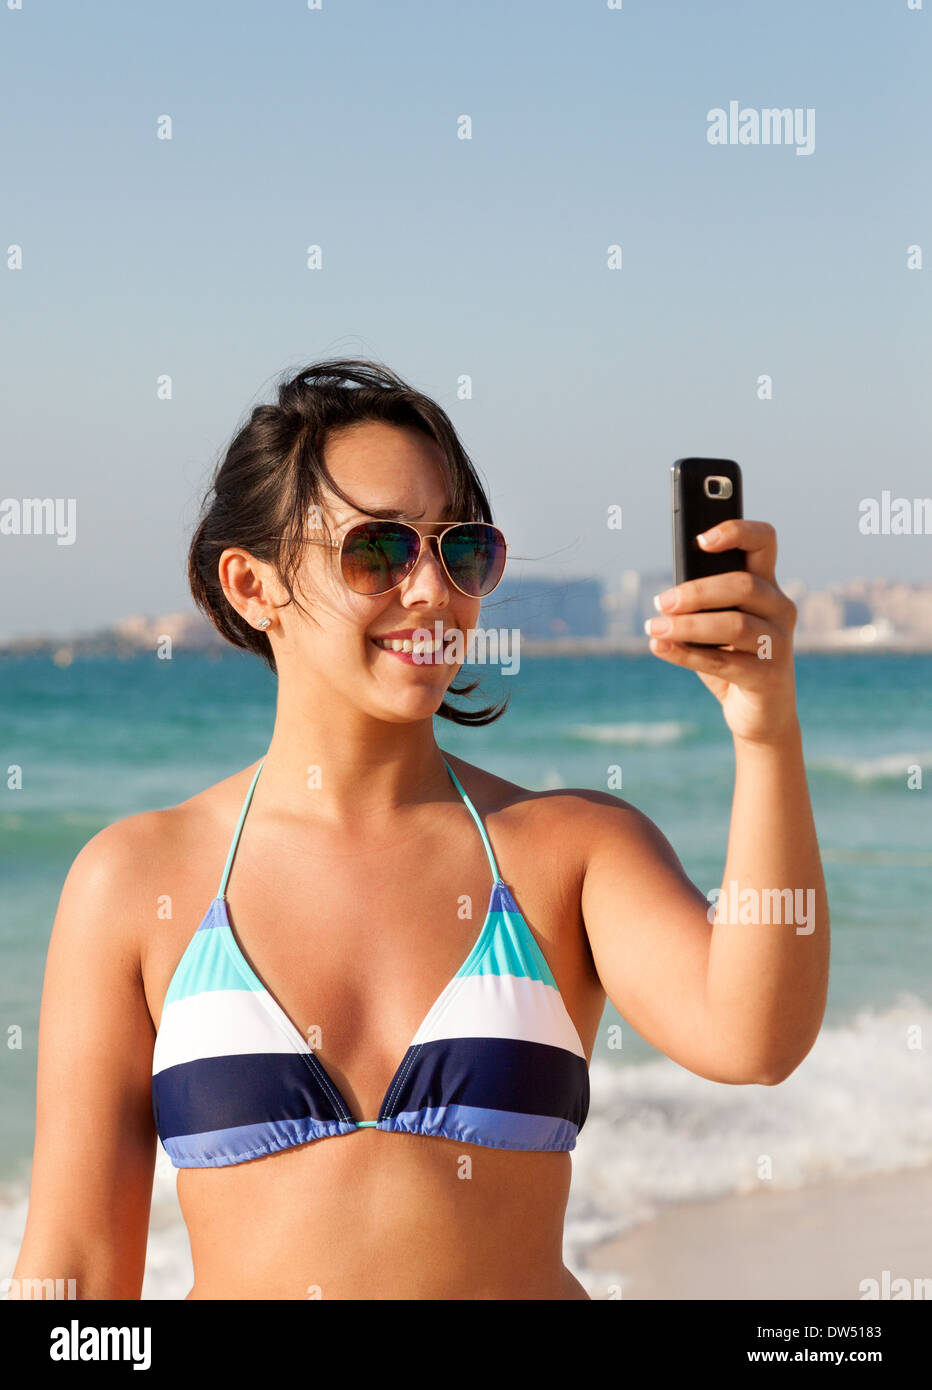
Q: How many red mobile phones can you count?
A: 0